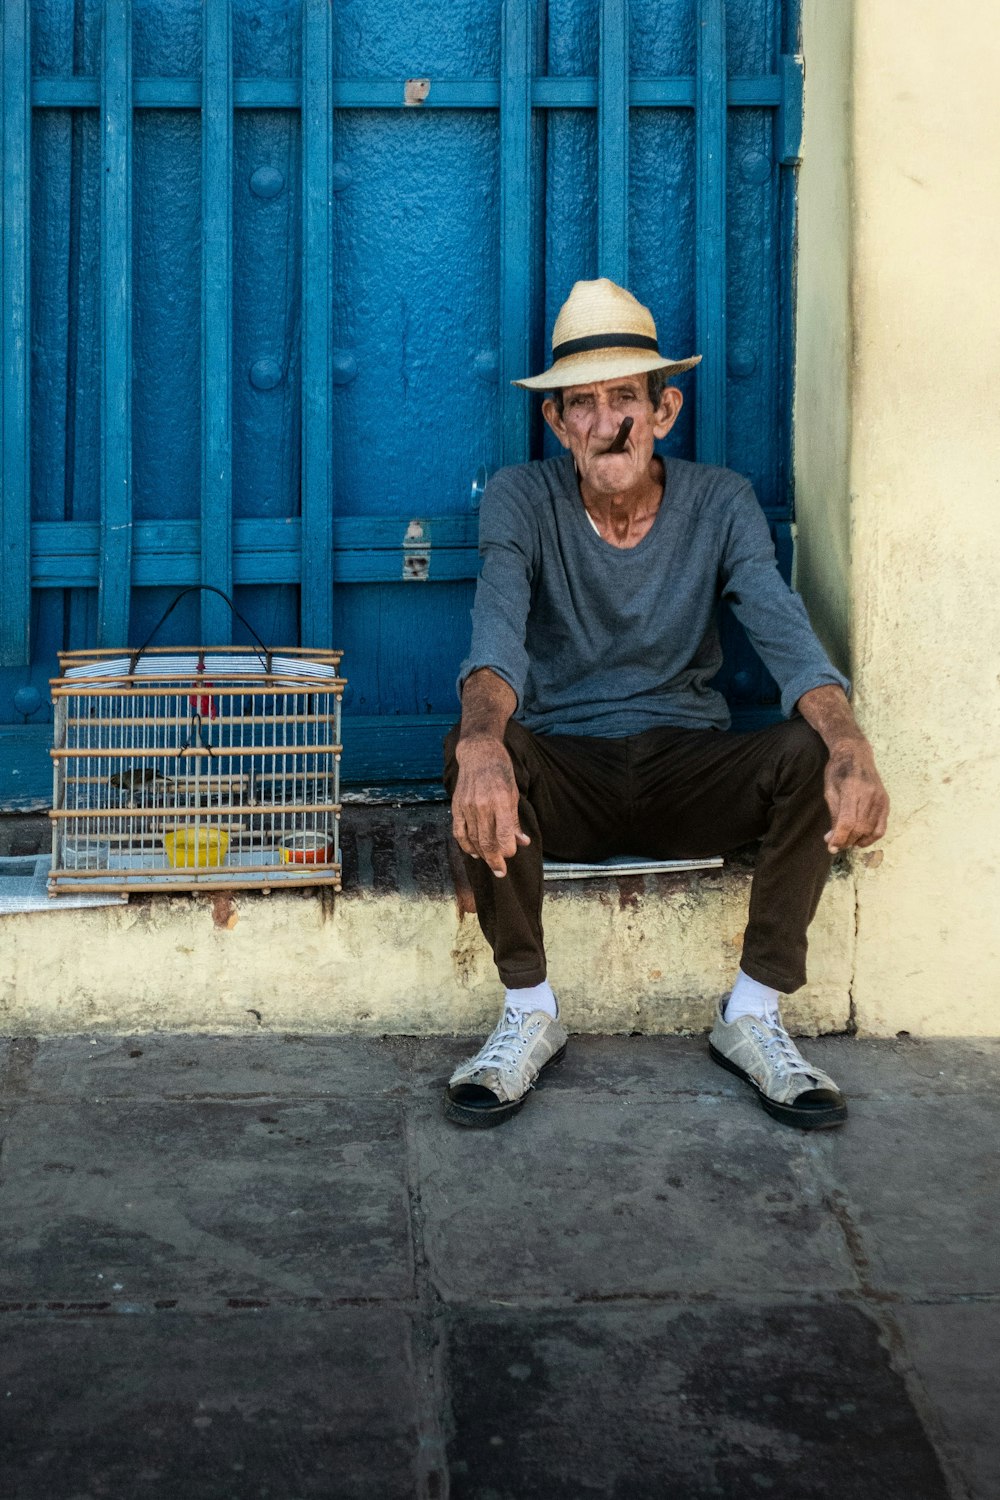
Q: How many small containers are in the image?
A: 3